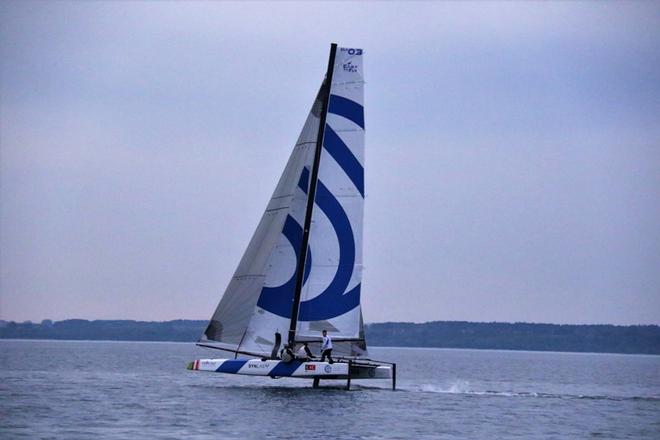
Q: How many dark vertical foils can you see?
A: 3